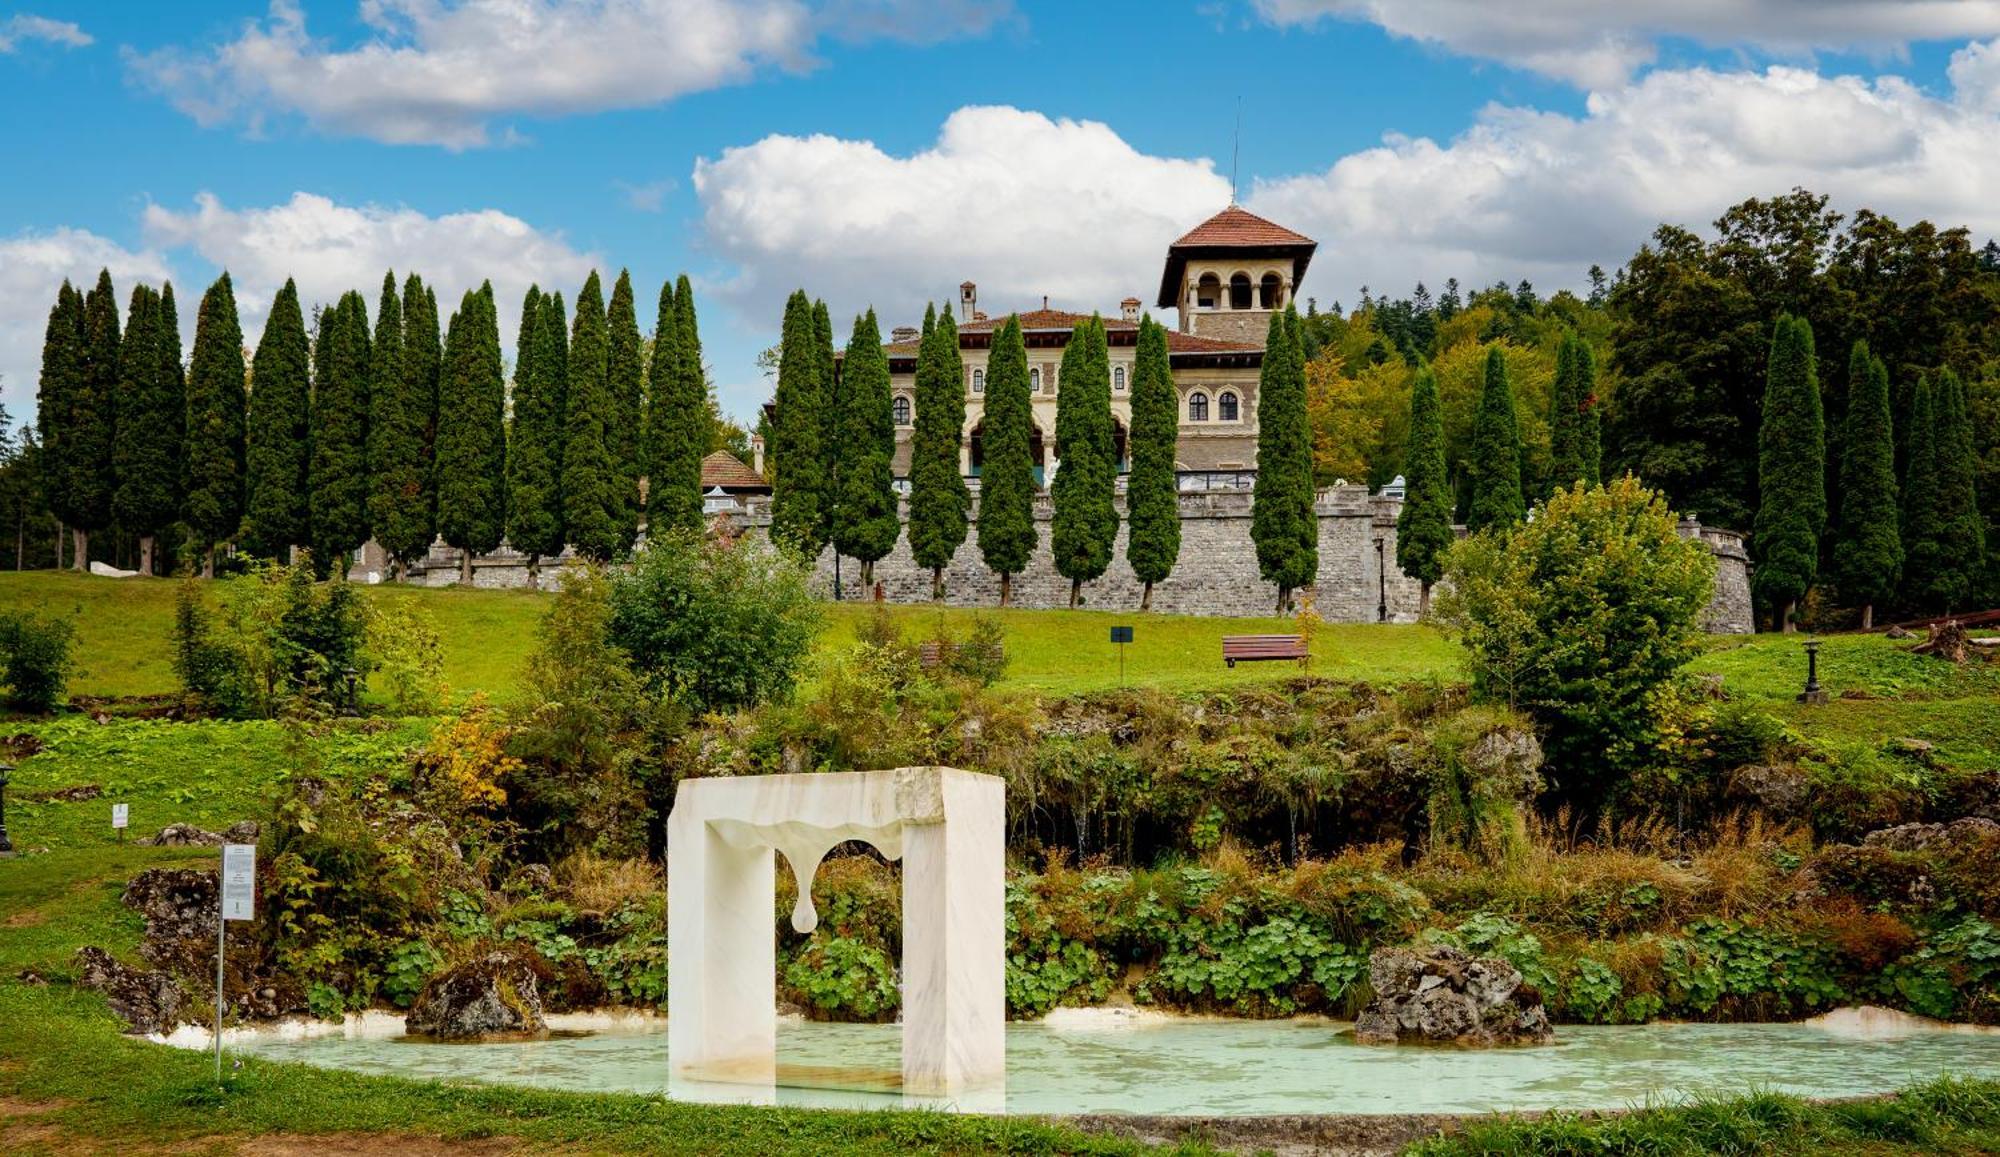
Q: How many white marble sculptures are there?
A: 1